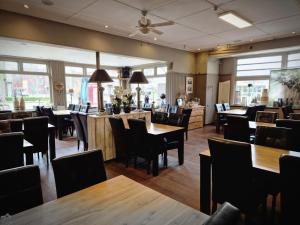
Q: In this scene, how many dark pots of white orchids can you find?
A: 2